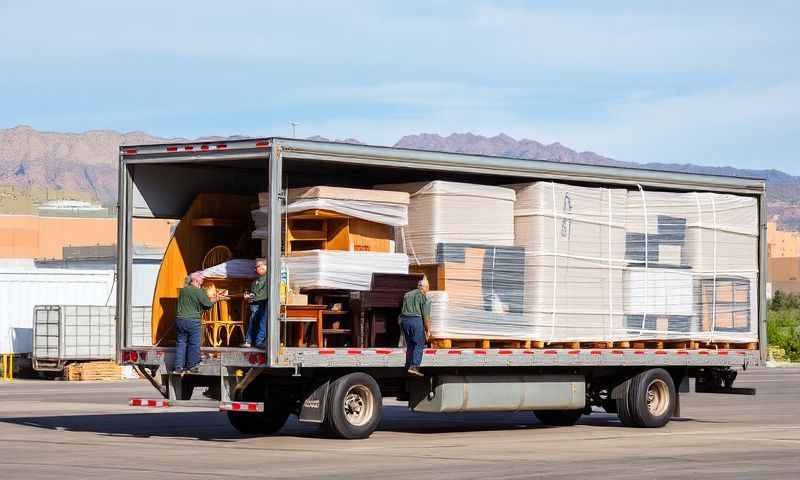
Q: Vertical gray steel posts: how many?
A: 3